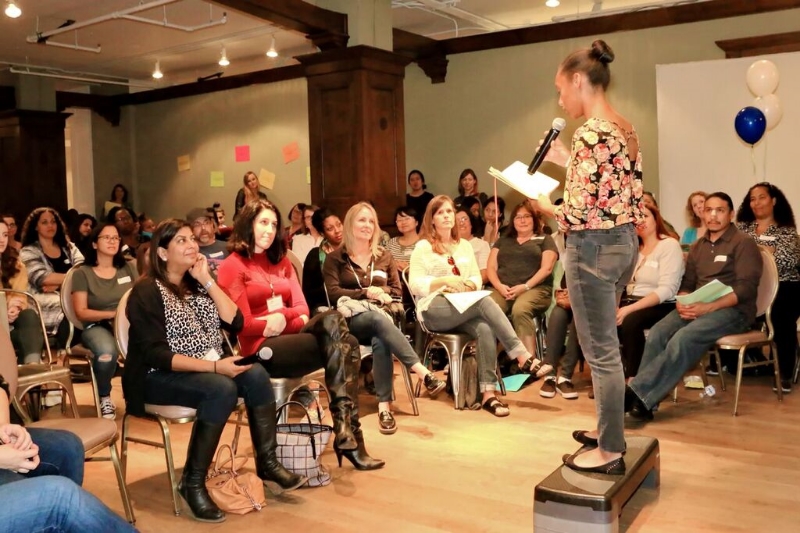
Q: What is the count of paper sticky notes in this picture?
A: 6